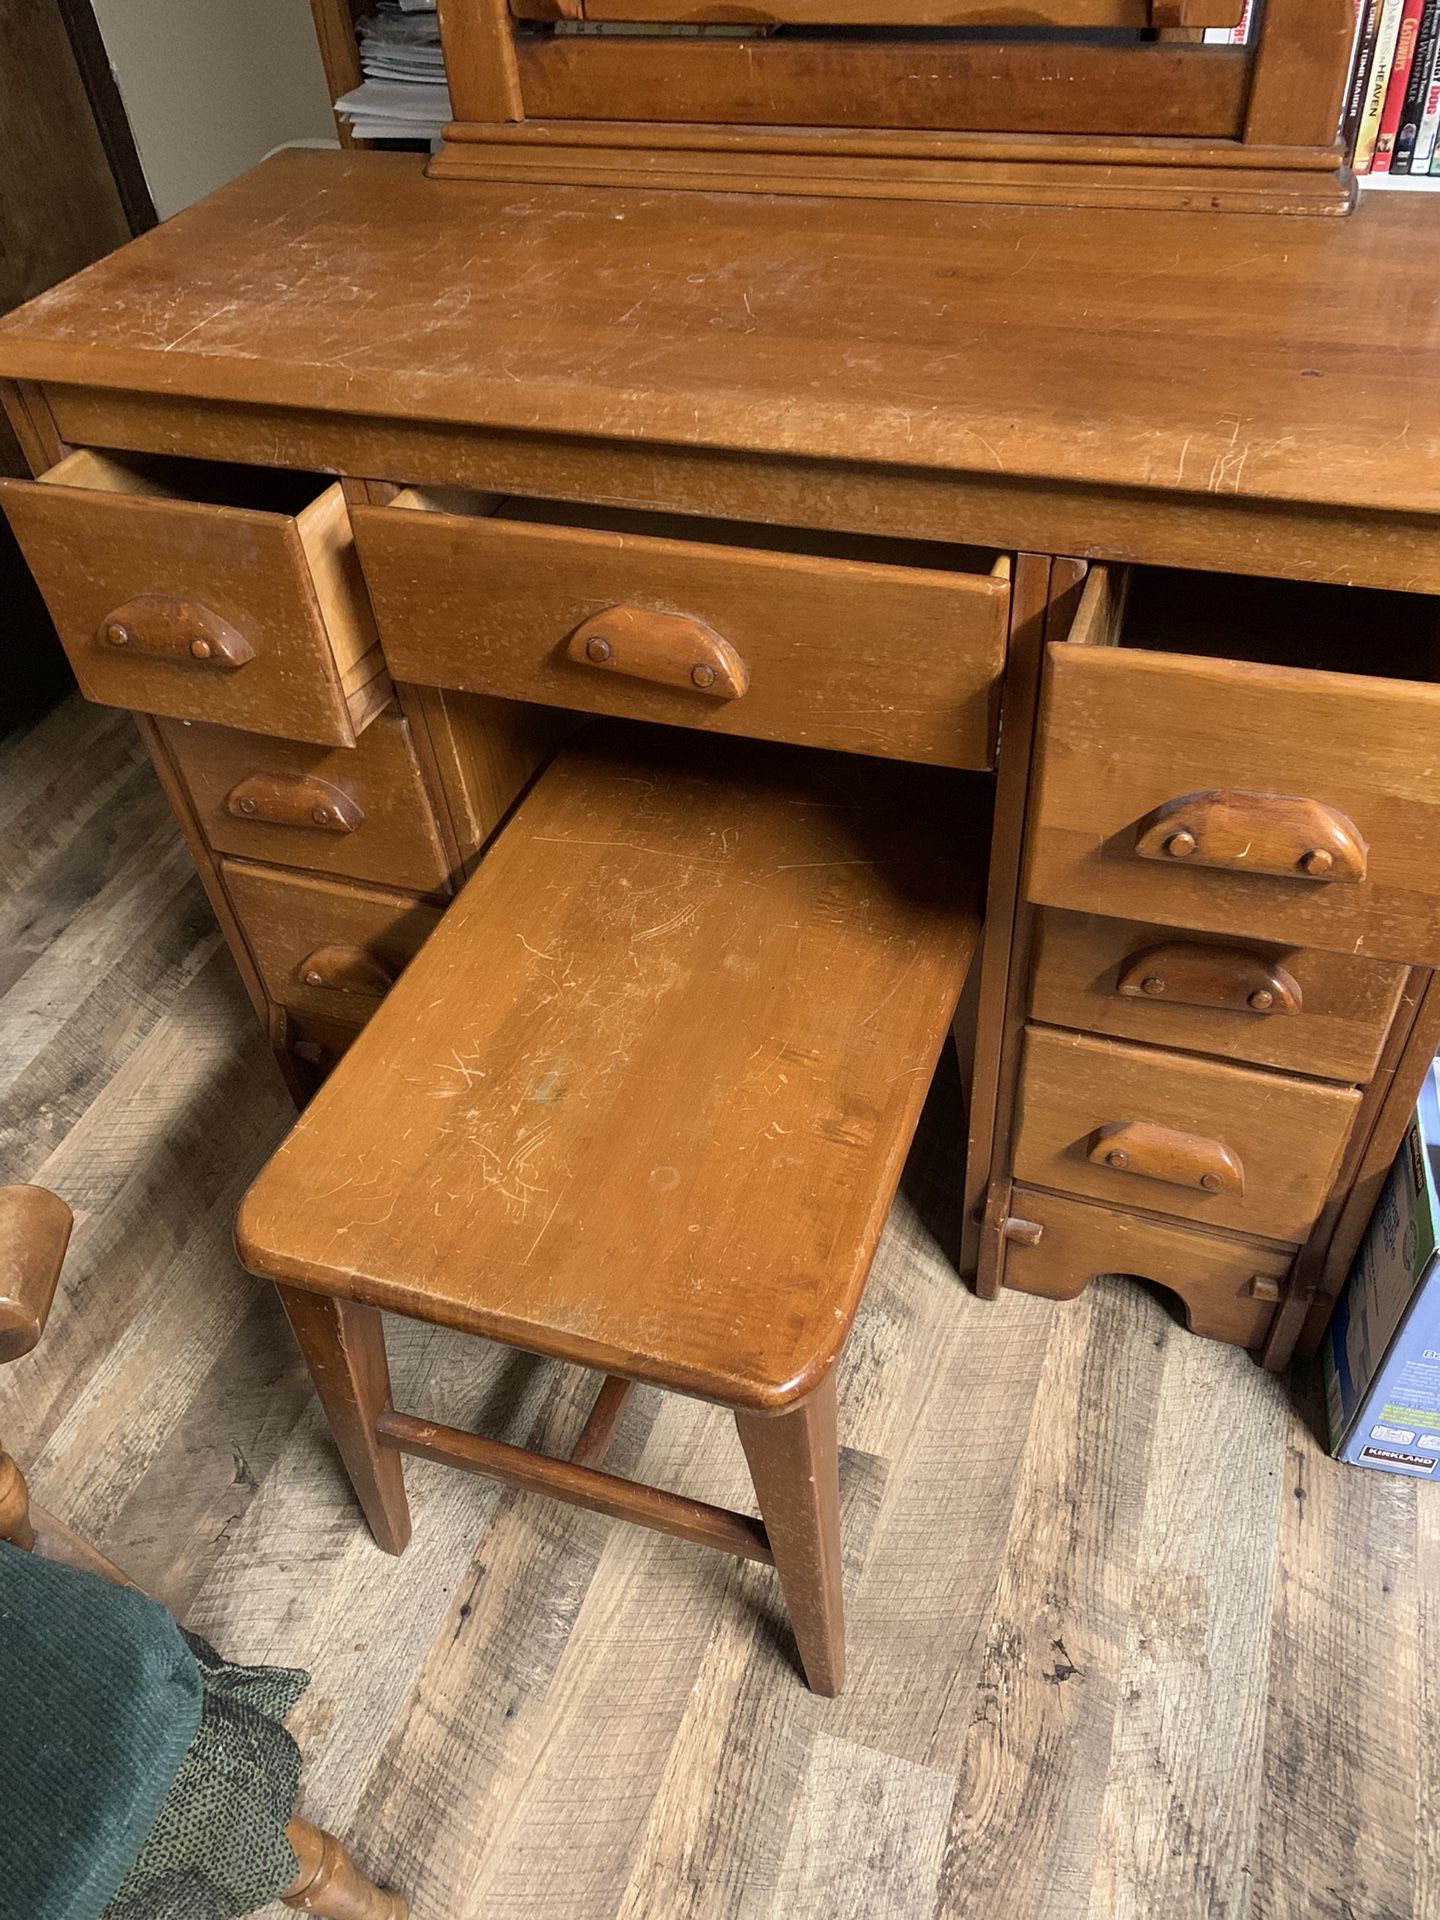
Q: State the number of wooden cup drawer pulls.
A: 7